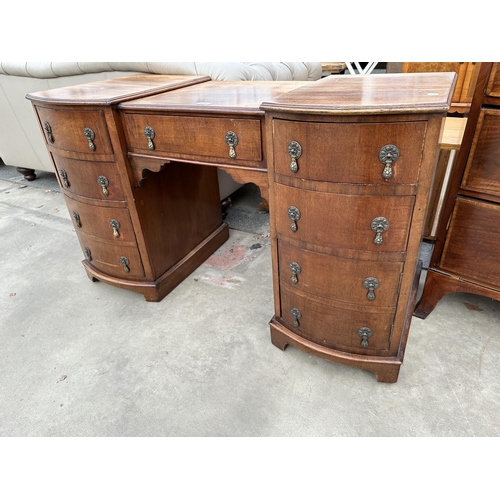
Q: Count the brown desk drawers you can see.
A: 9